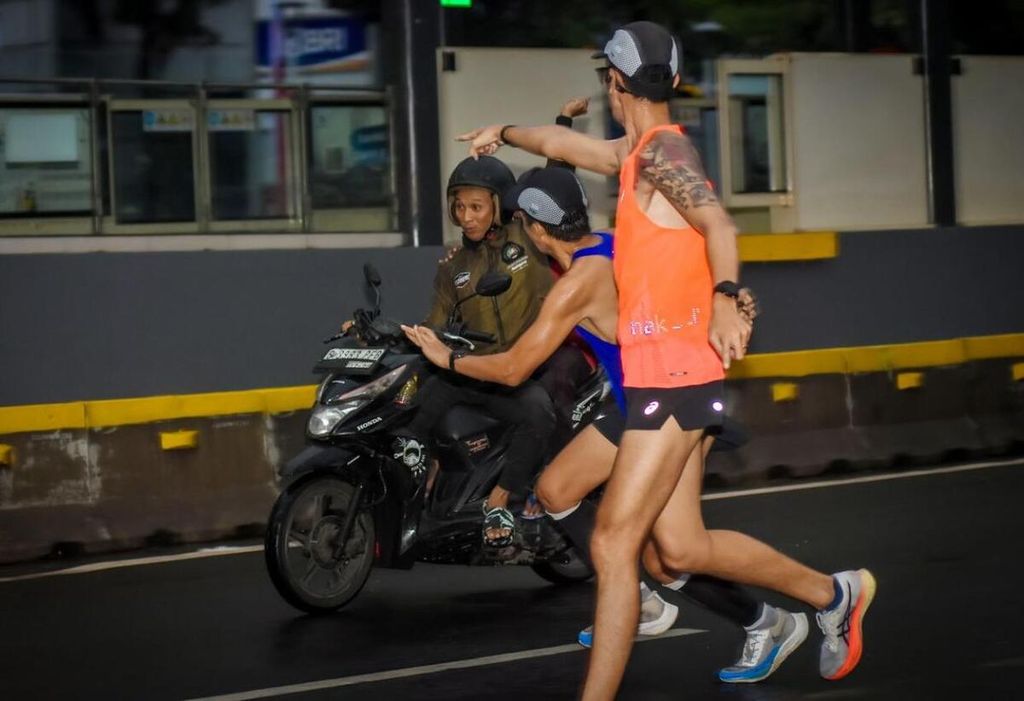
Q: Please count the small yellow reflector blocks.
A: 5